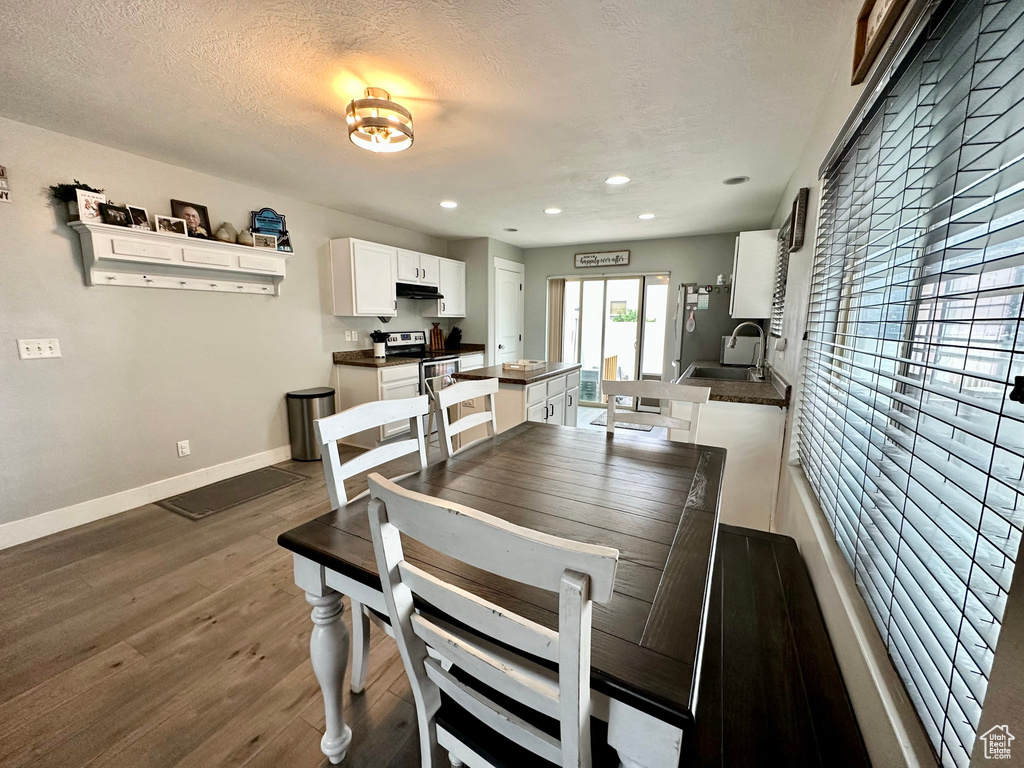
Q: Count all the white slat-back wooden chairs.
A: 4